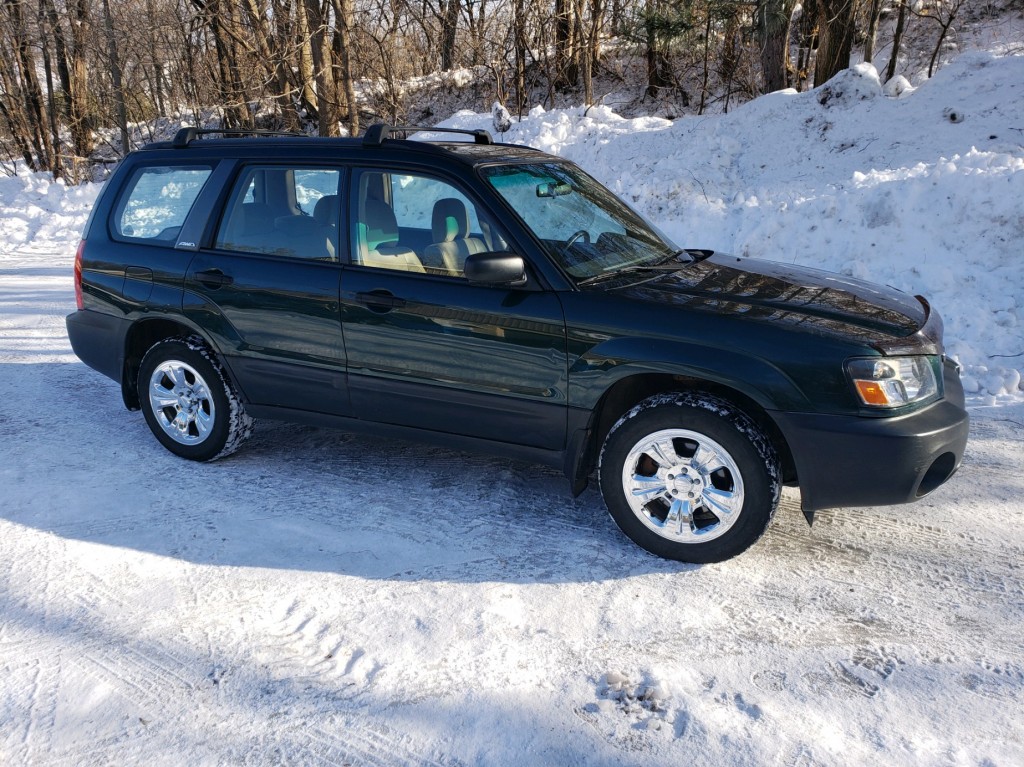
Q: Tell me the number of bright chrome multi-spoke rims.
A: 2